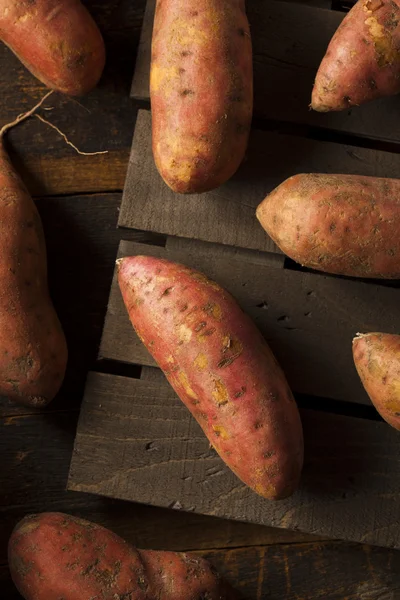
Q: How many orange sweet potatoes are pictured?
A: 8